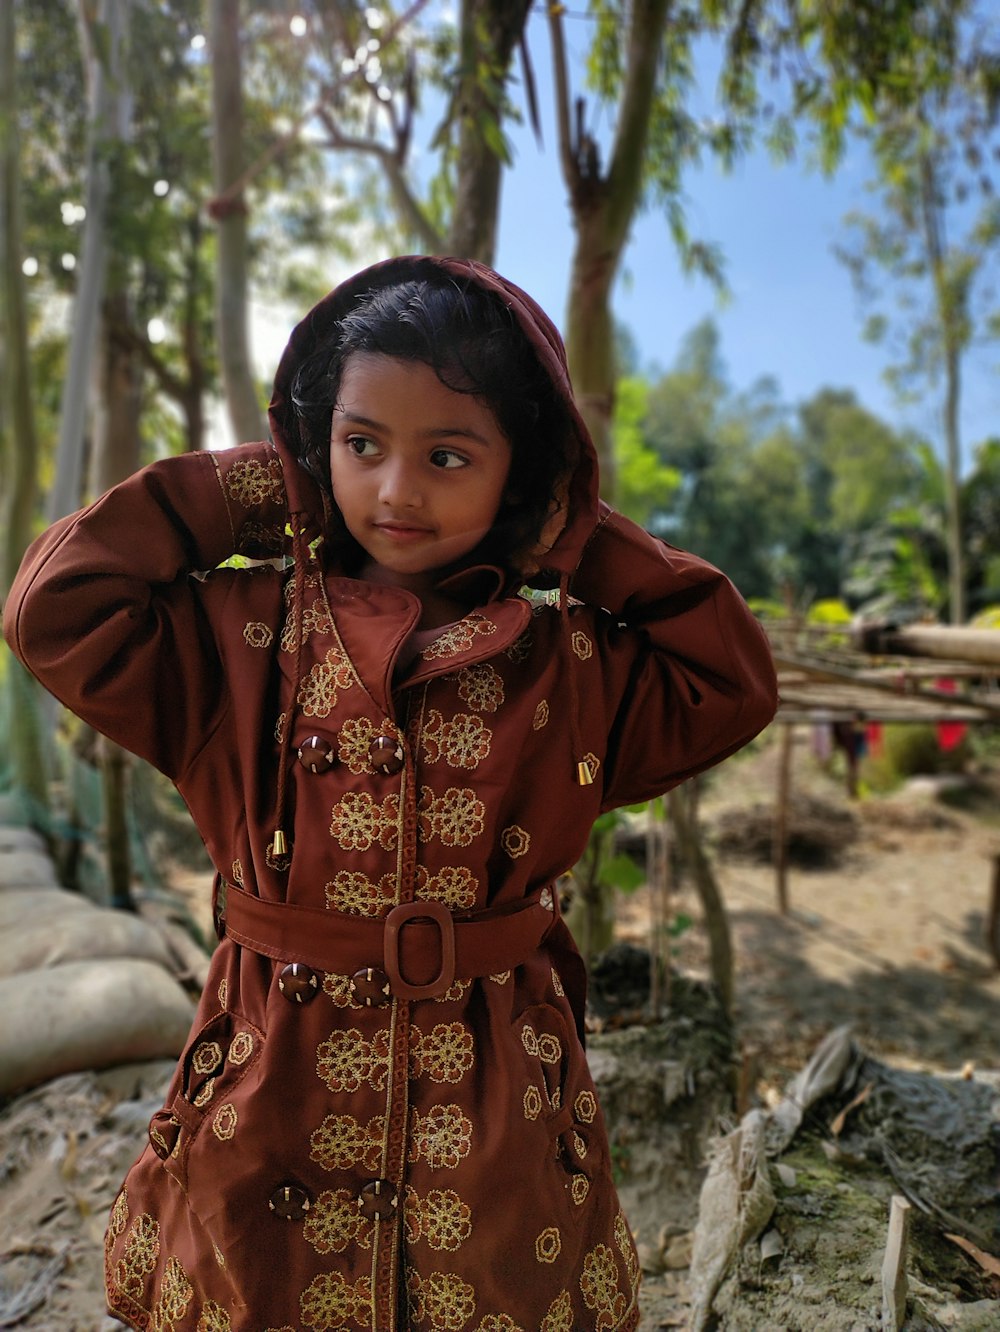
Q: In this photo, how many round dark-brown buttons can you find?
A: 6